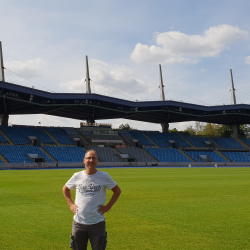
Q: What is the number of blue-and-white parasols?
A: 0